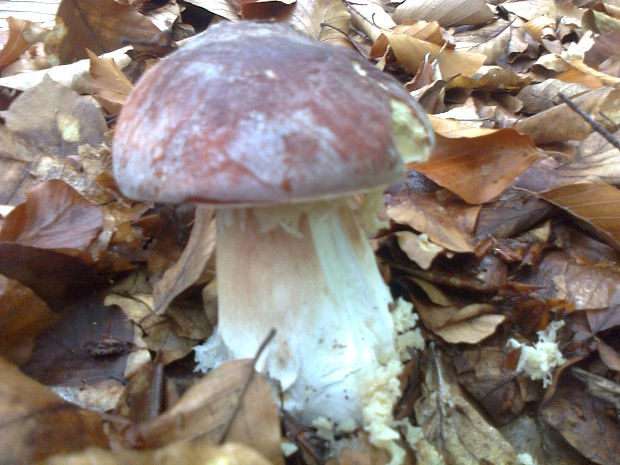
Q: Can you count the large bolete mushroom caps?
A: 1